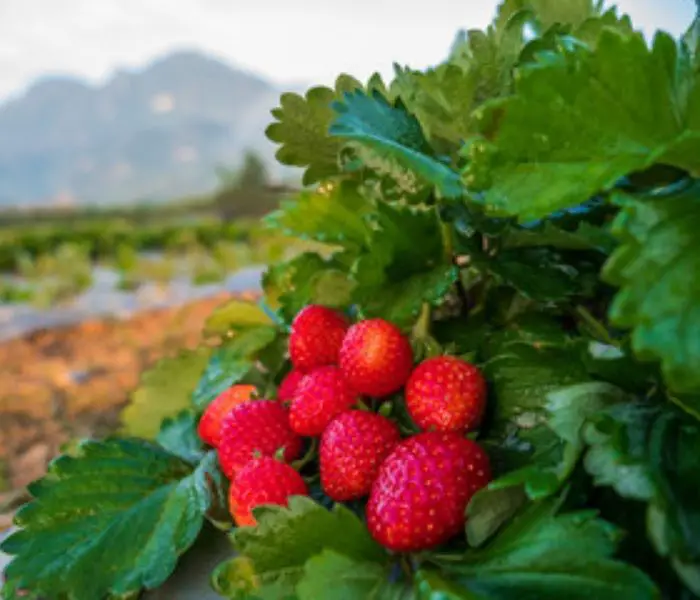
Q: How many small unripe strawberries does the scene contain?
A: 0